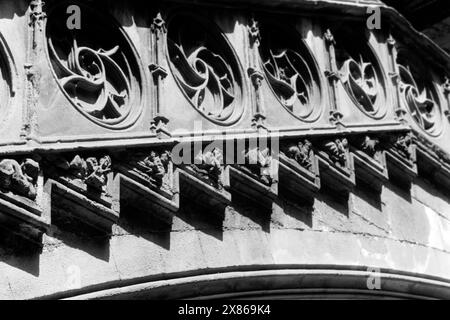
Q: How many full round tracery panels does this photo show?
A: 5